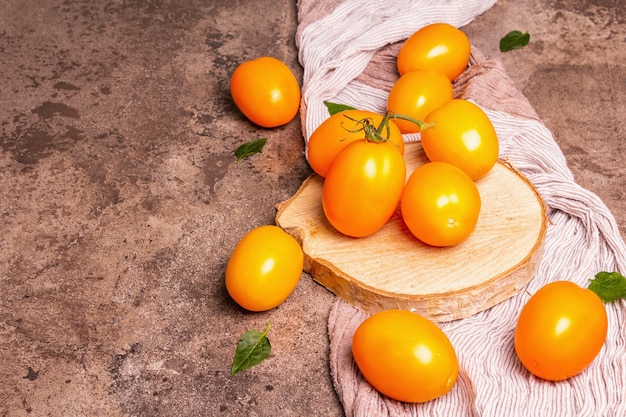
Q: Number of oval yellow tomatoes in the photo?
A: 10